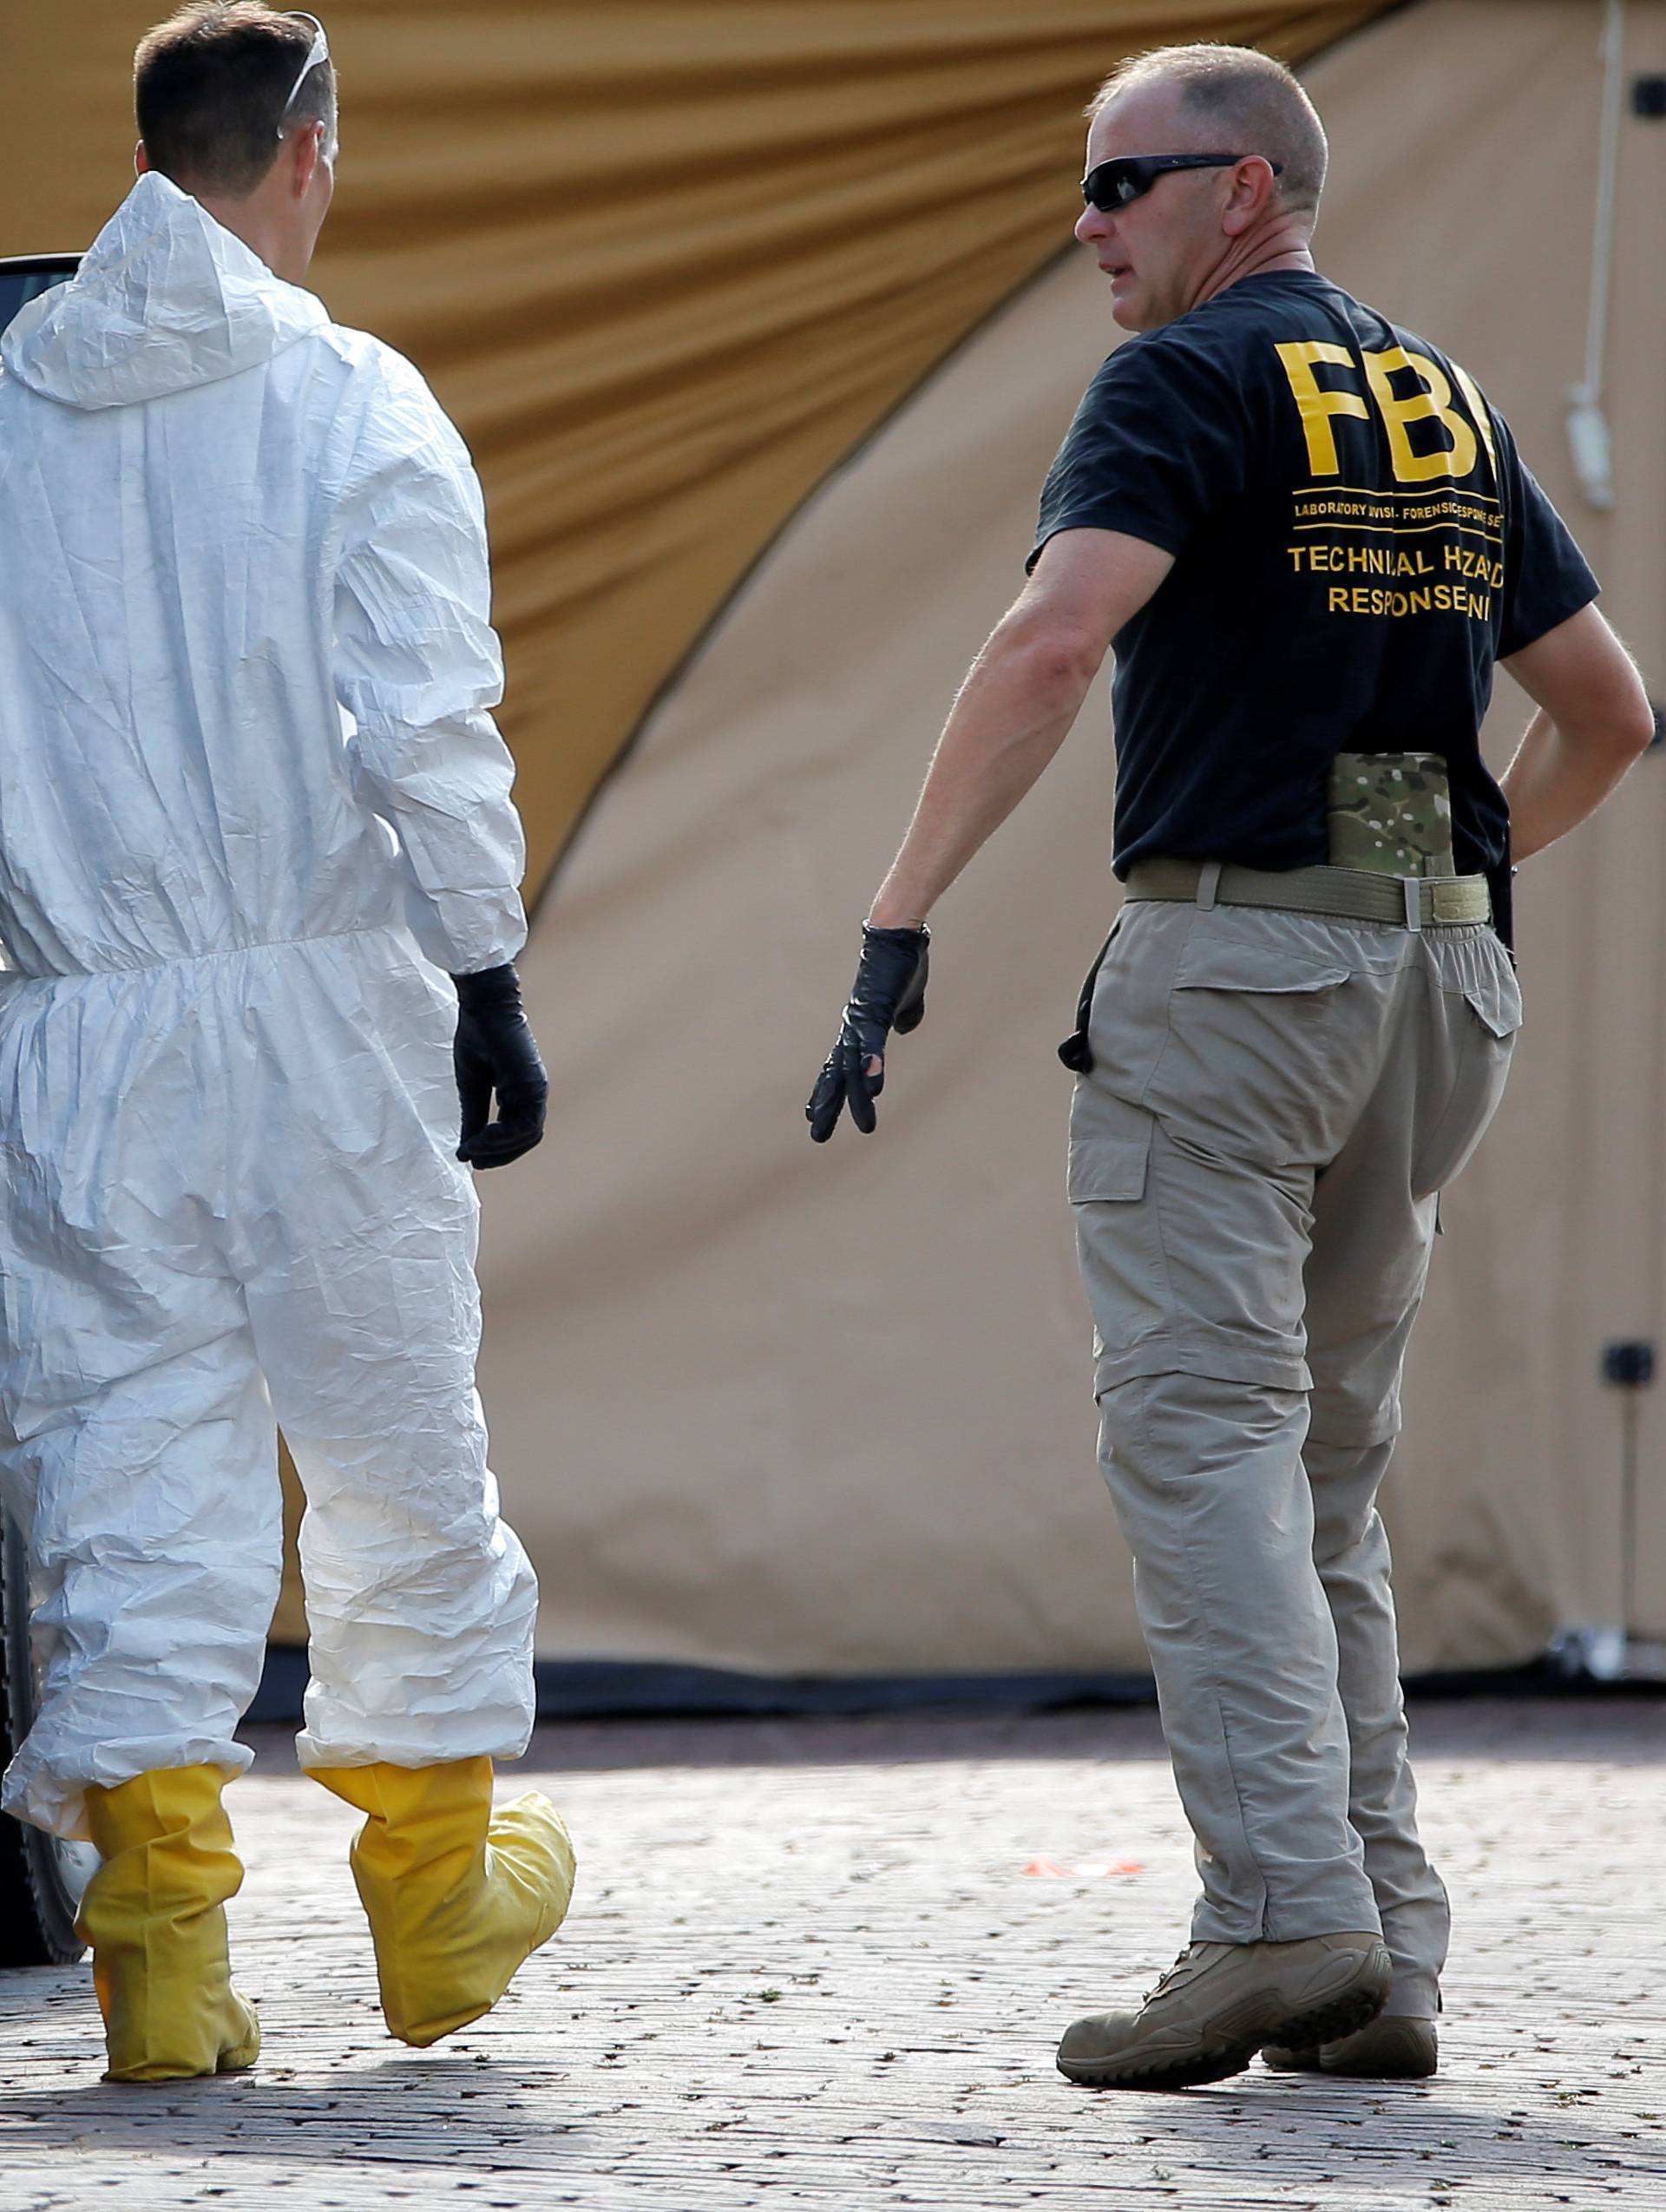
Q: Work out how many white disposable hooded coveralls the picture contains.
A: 1